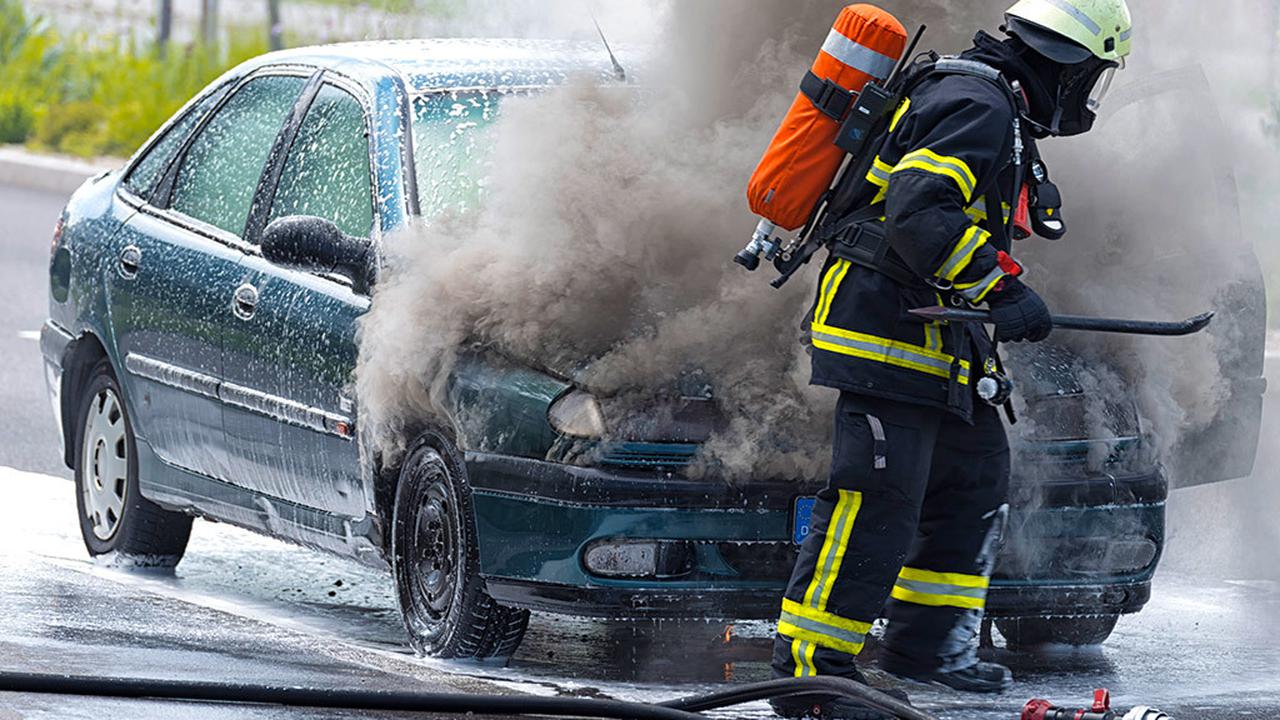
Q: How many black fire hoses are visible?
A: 2